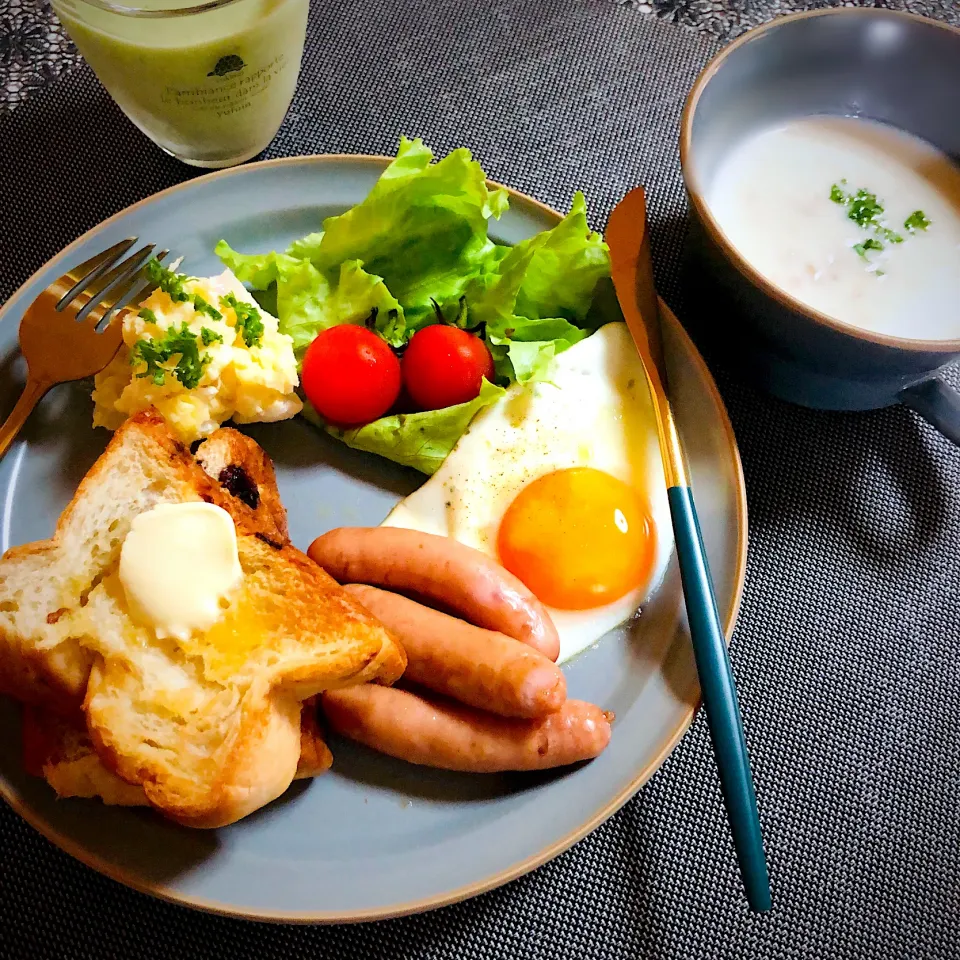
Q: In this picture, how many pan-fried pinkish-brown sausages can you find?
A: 3